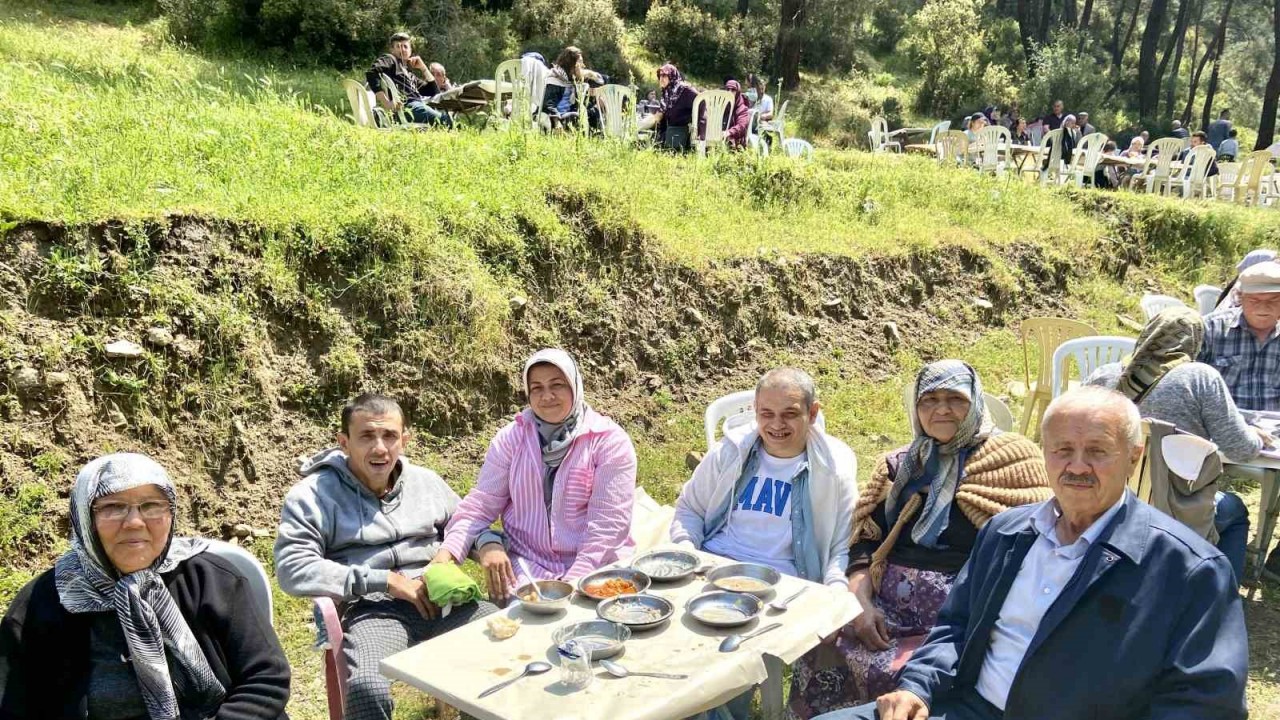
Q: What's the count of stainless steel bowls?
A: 7